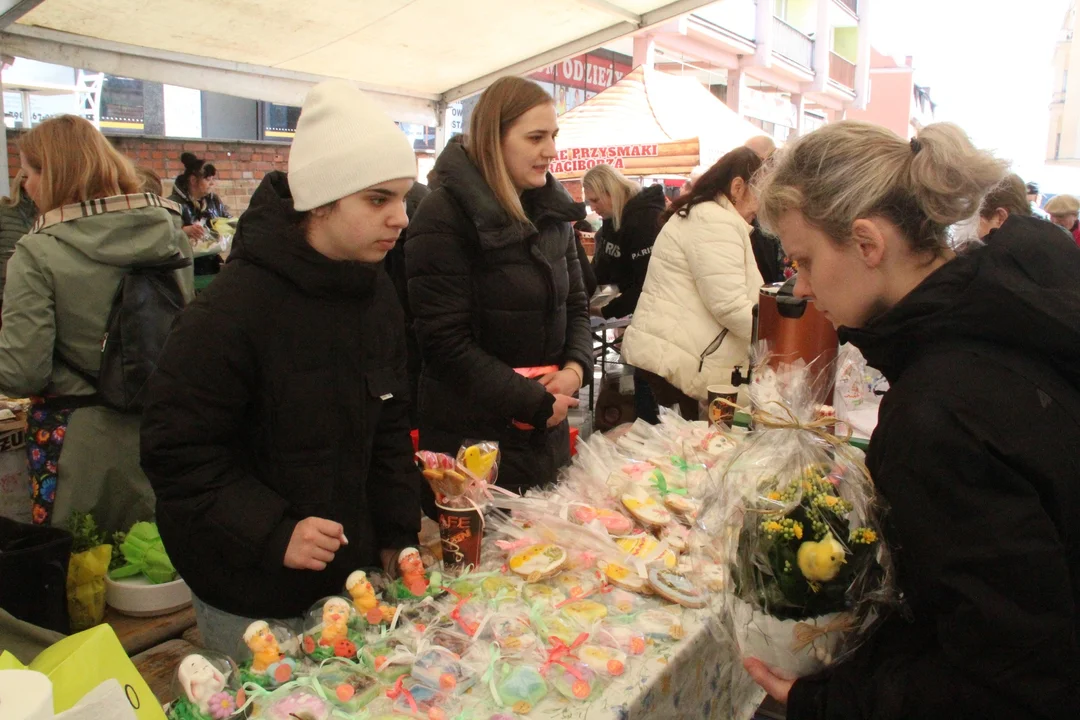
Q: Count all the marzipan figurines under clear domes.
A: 5